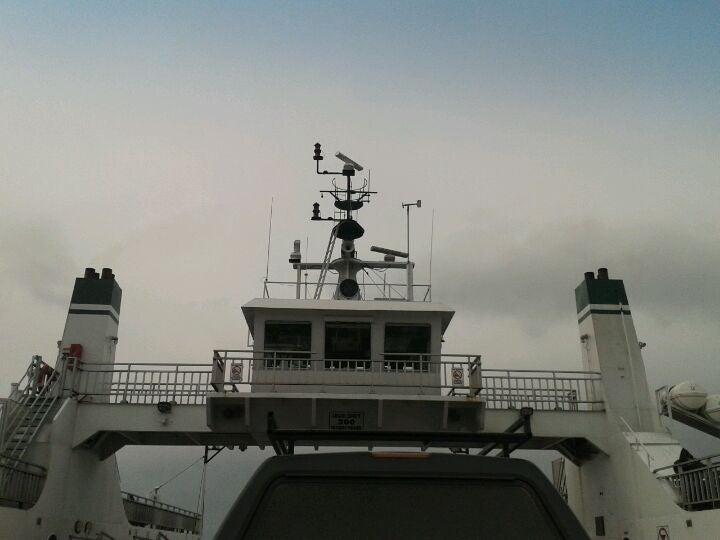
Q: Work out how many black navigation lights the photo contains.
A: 2